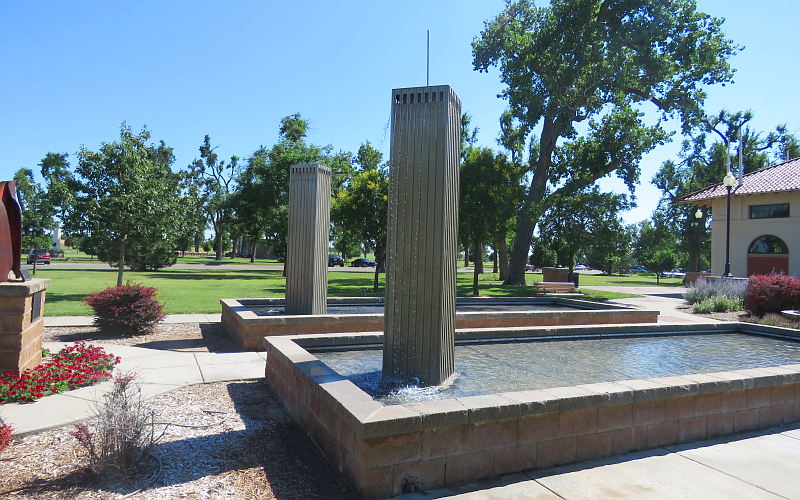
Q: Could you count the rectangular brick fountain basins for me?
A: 2